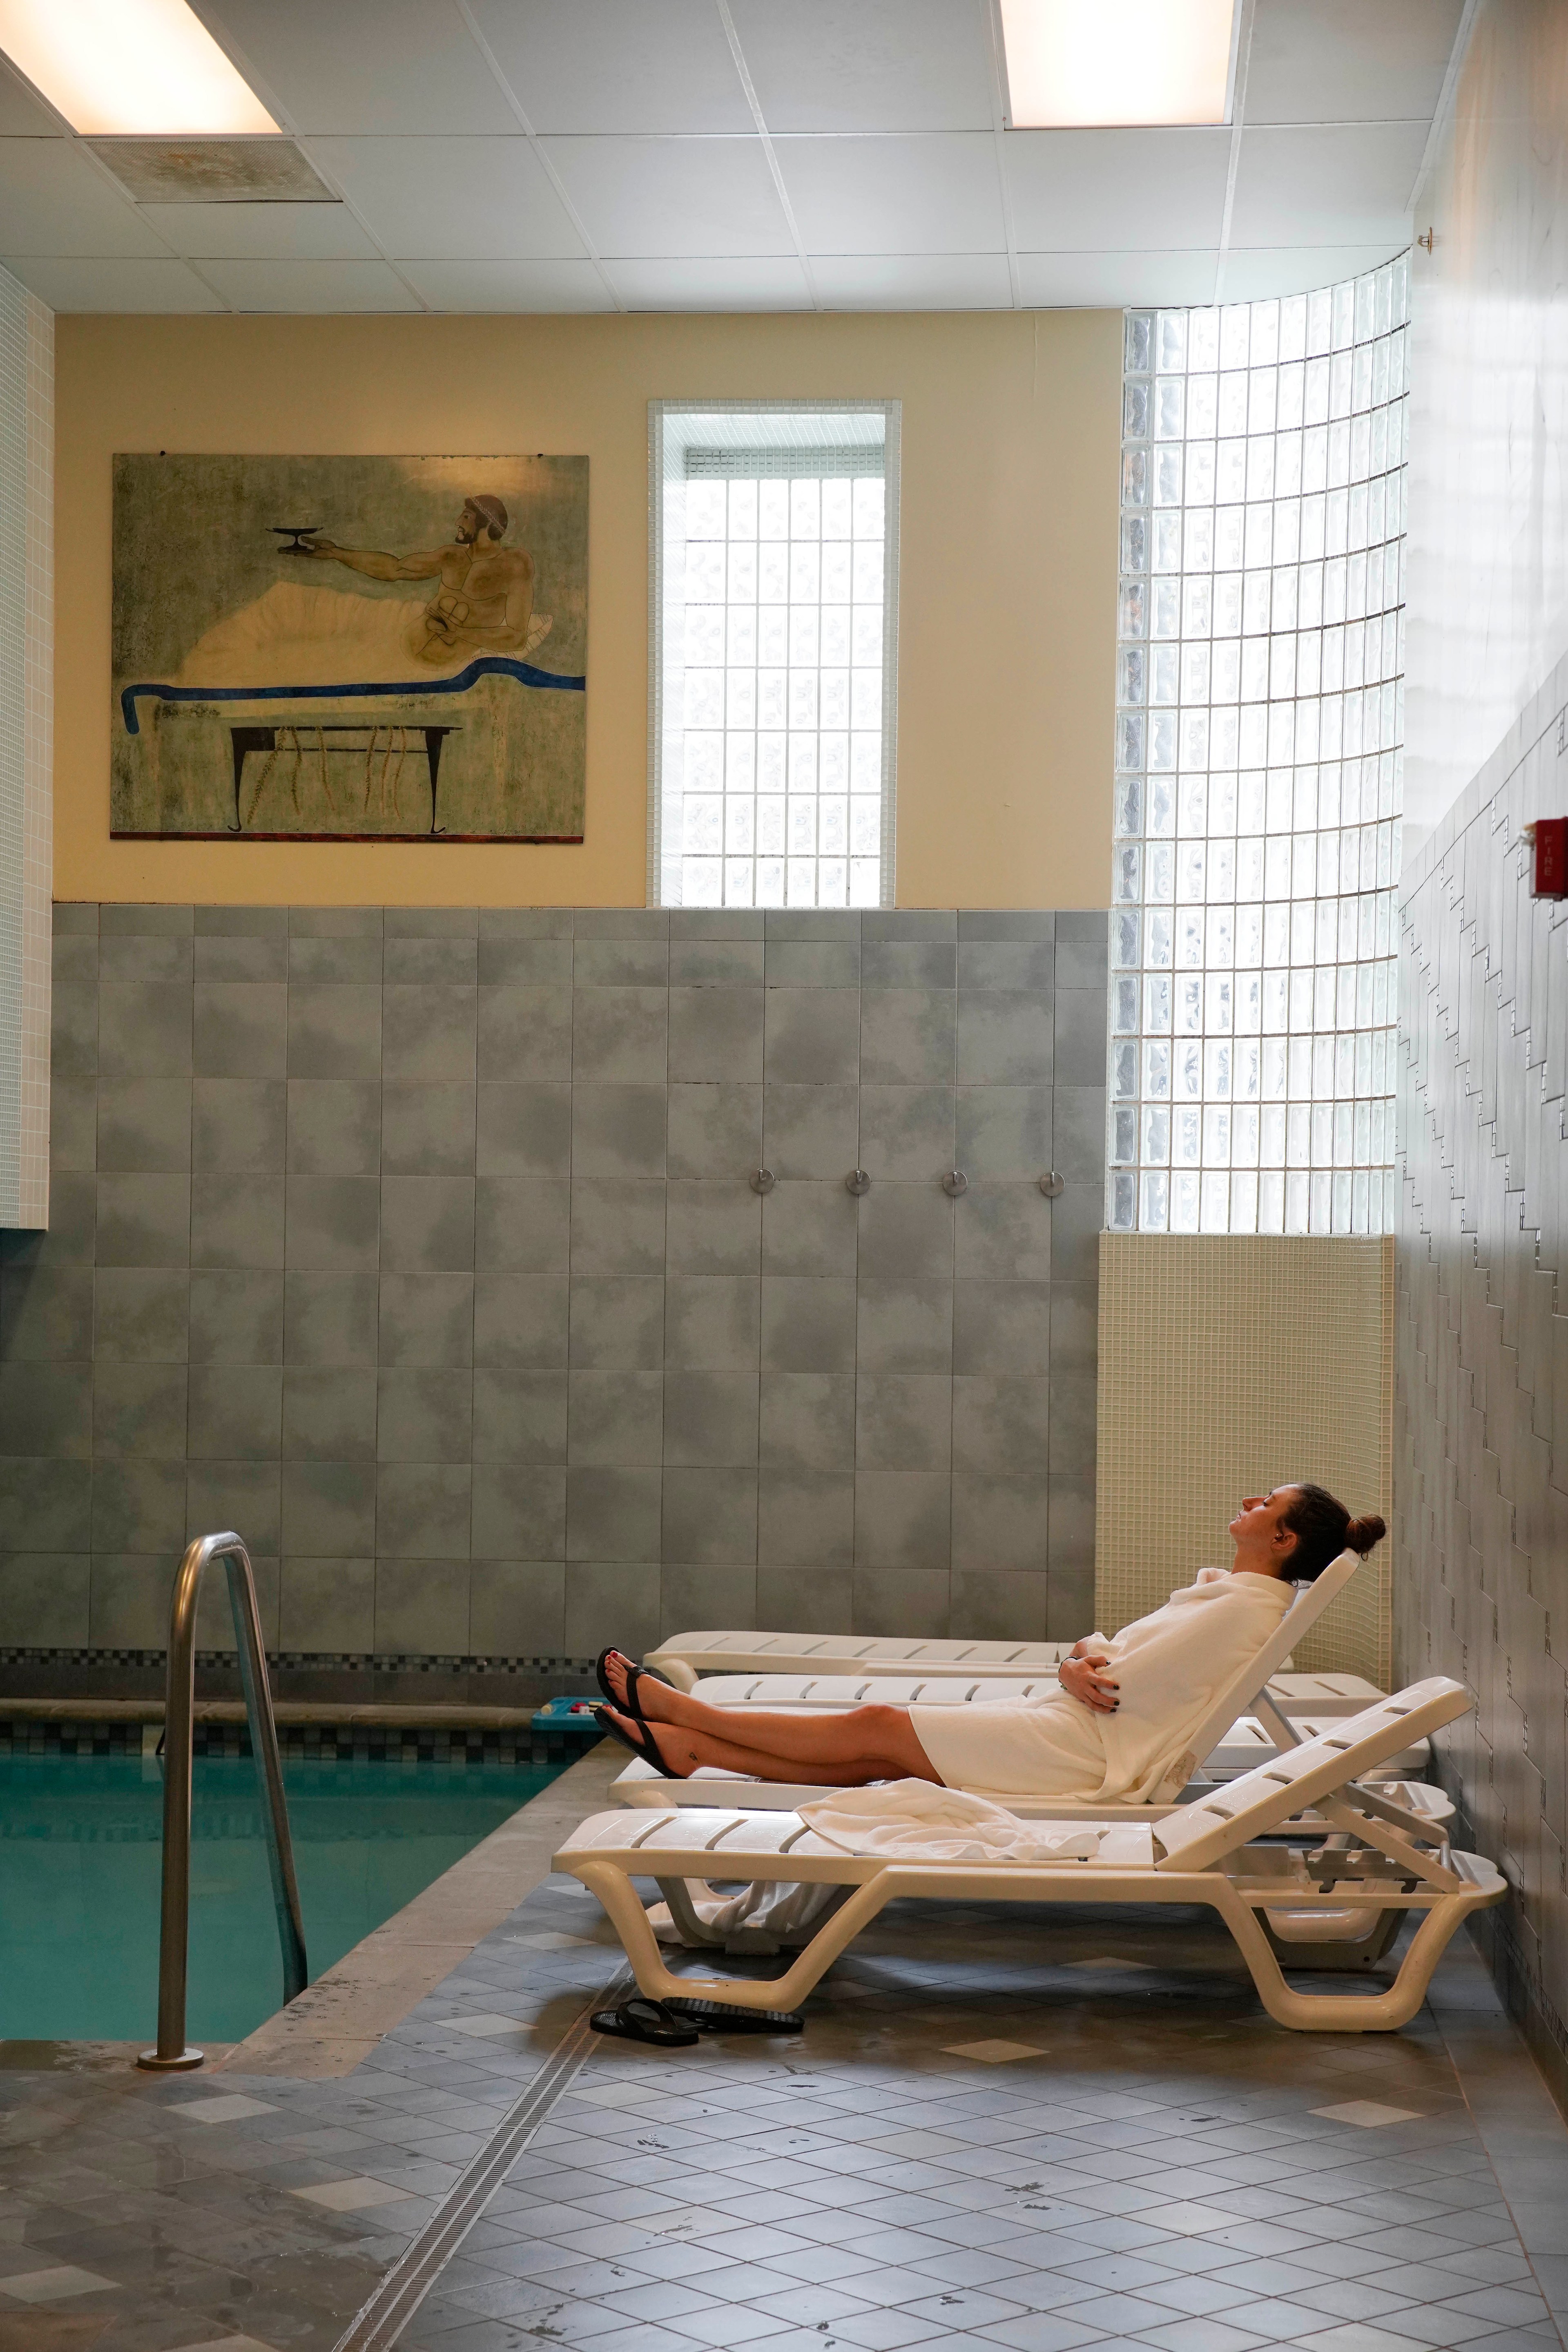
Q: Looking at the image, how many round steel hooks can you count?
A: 4